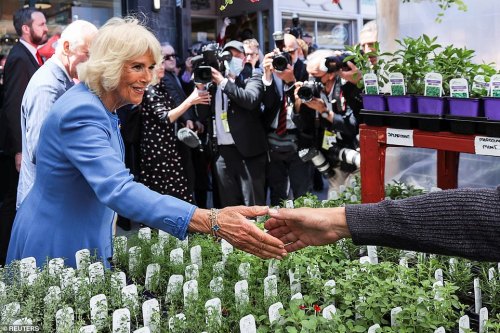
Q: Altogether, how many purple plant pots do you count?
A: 5